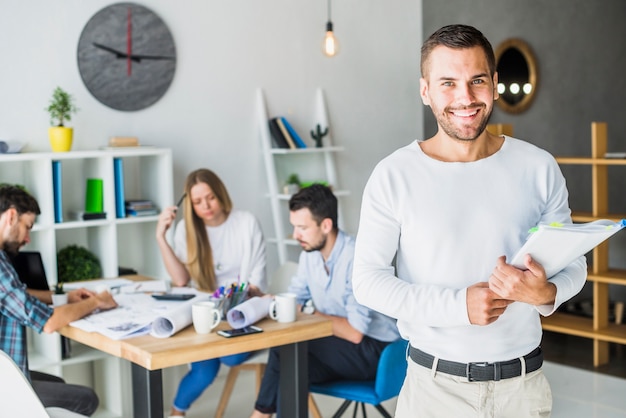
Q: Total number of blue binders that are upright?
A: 2